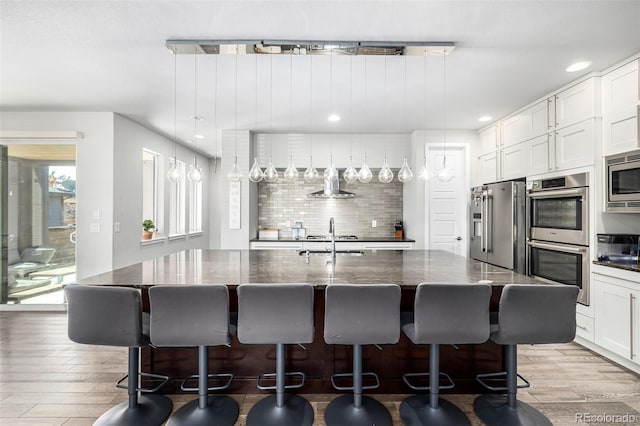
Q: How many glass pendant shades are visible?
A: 14